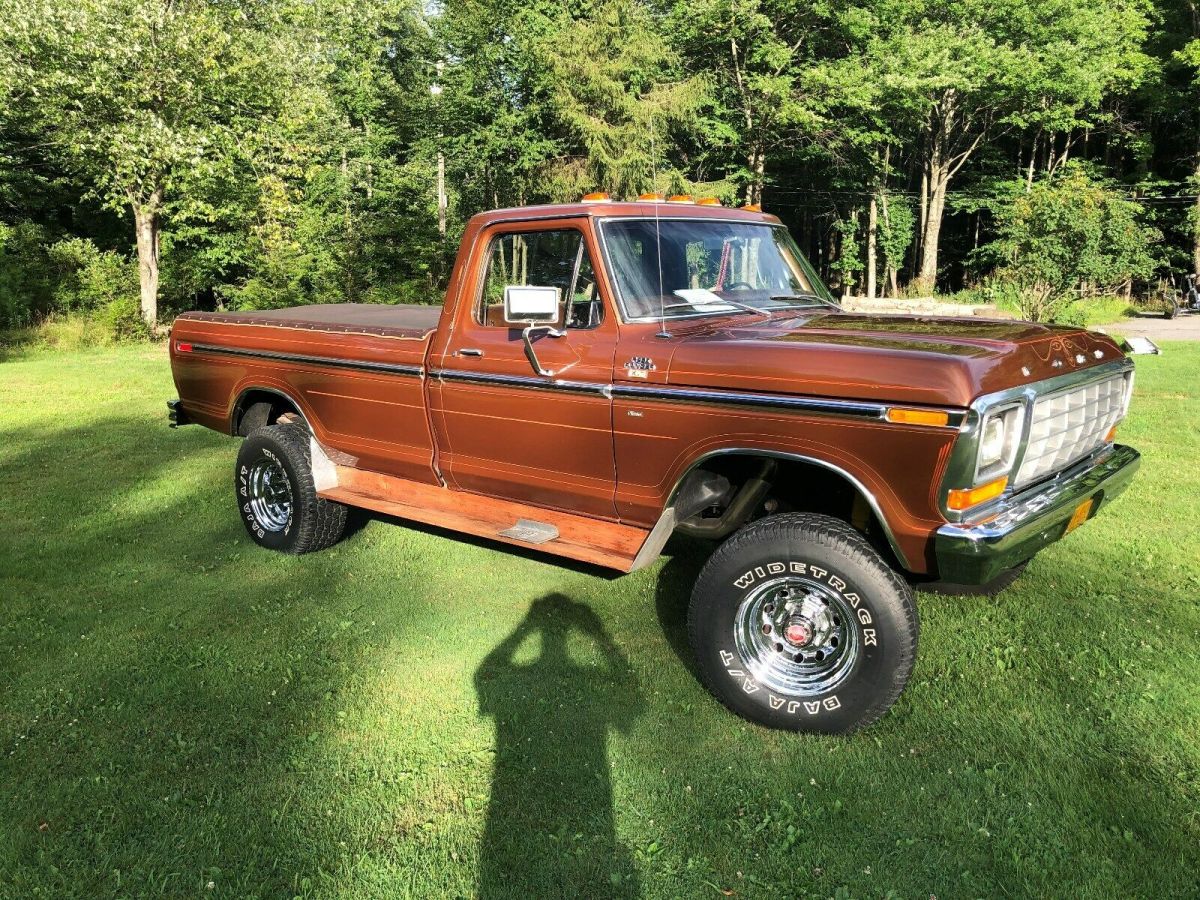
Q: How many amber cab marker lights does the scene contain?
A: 5